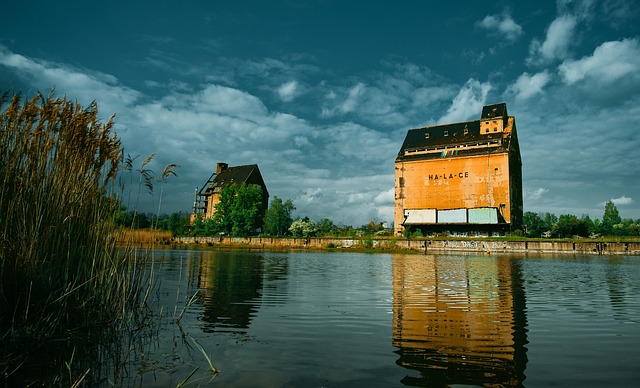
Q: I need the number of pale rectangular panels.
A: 3